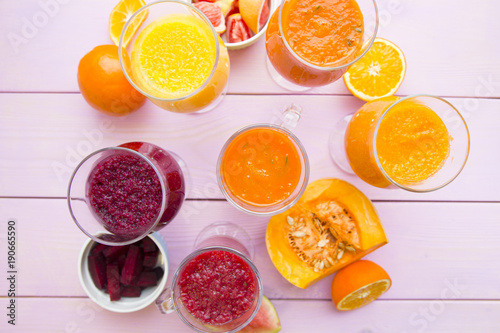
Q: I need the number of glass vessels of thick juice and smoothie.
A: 6